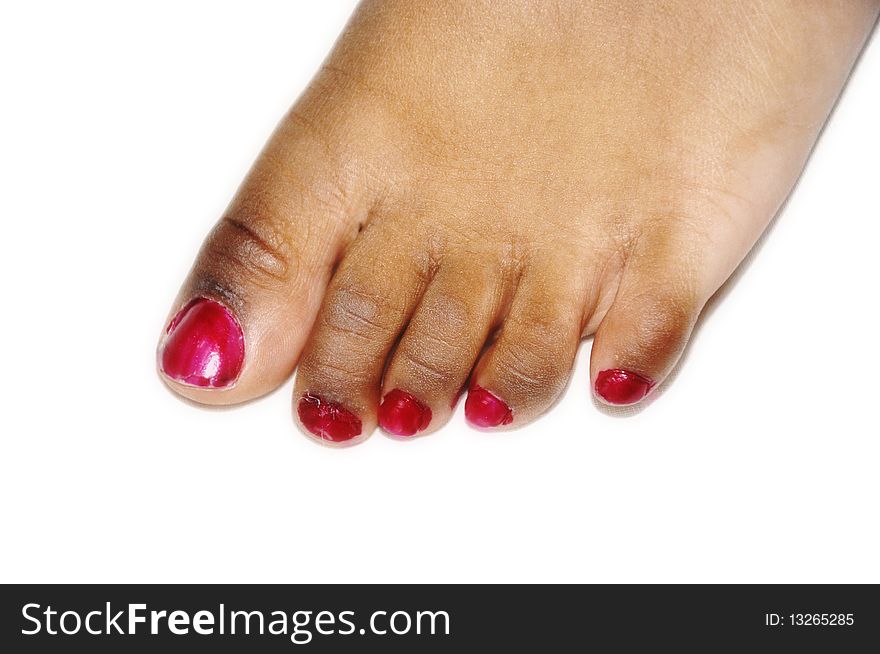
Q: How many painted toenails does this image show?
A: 5